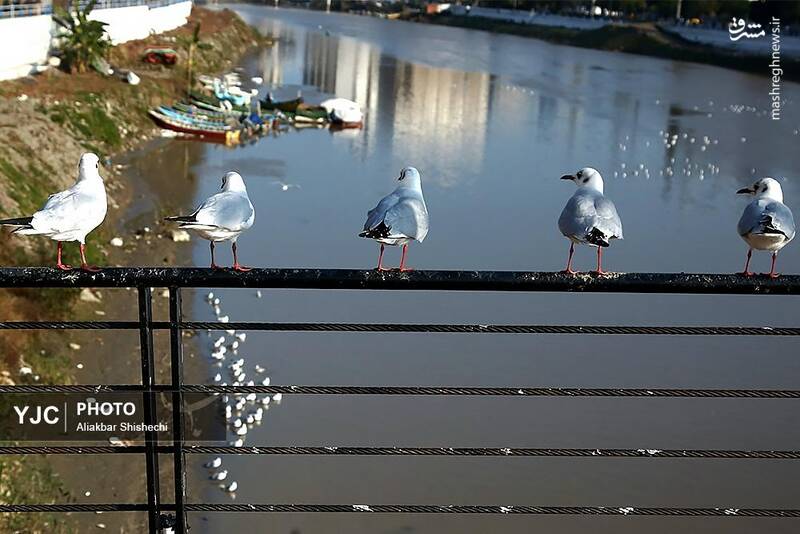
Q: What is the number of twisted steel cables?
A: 4